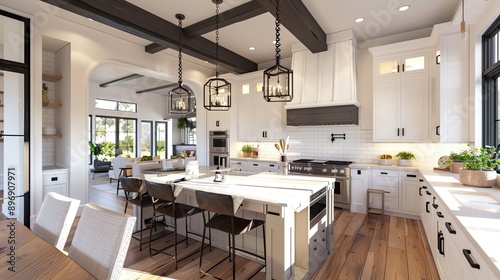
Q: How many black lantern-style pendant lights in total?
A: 3